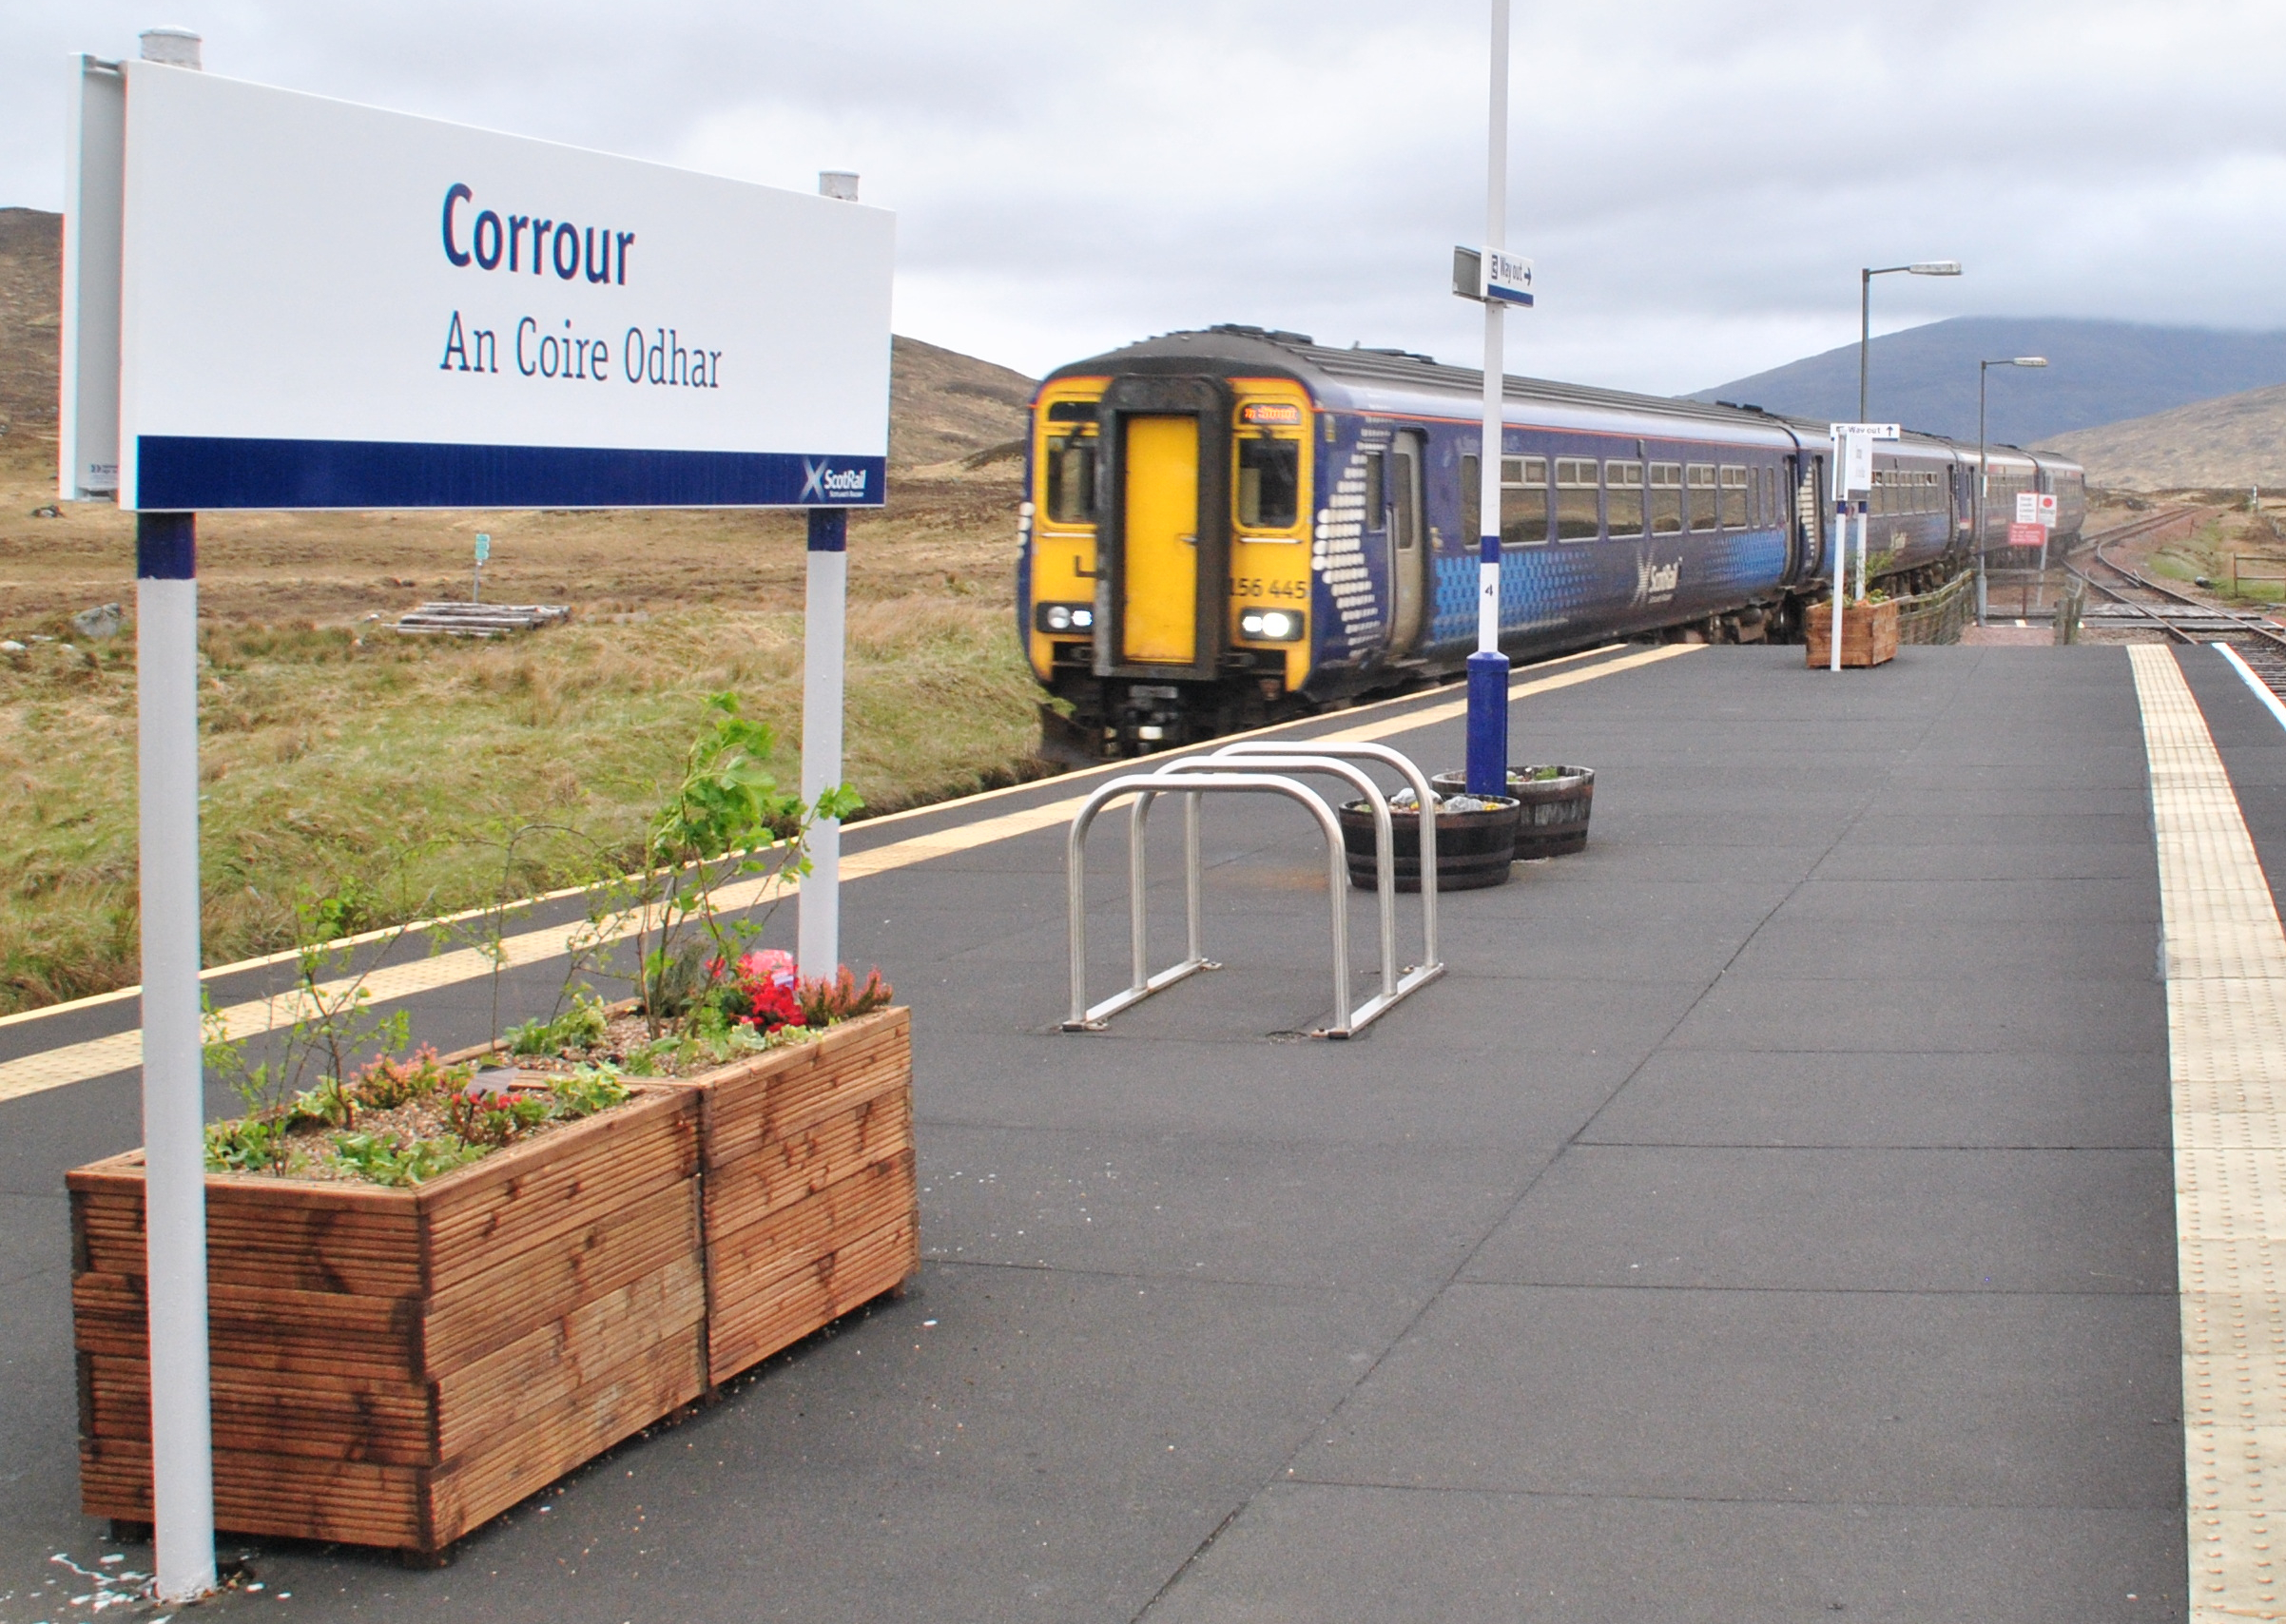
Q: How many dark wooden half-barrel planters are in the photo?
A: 2